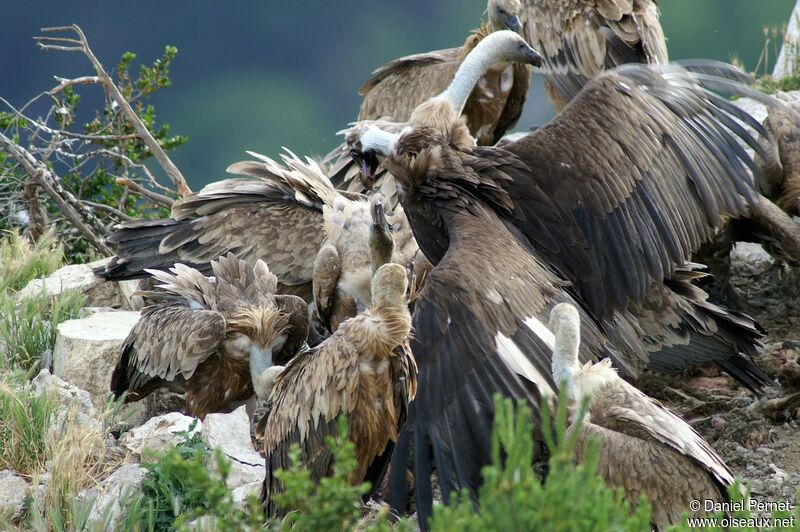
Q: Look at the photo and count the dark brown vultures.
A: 1